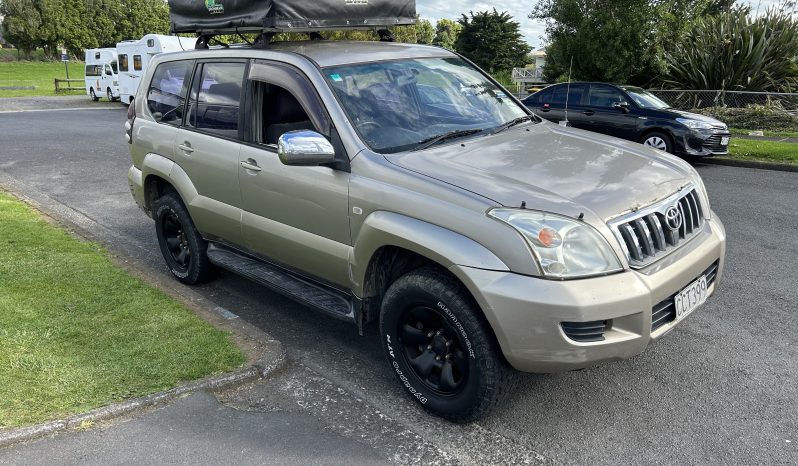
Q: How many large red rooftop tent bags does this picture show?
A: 0